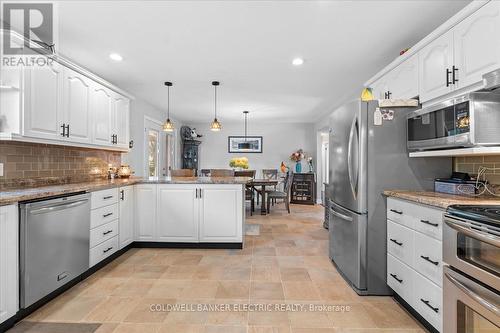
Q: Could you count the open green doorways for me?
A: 0